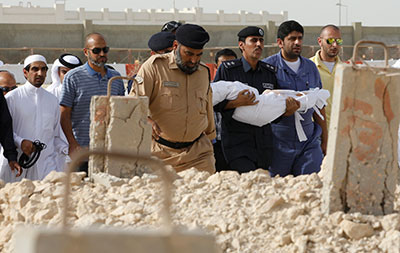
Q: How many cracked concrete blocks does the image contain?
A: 2